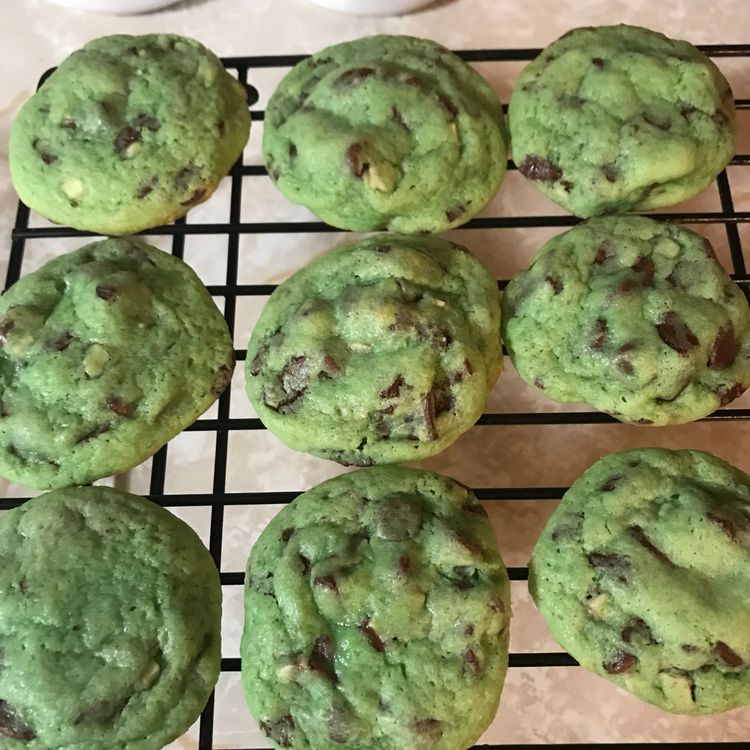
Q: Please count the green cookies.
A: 9